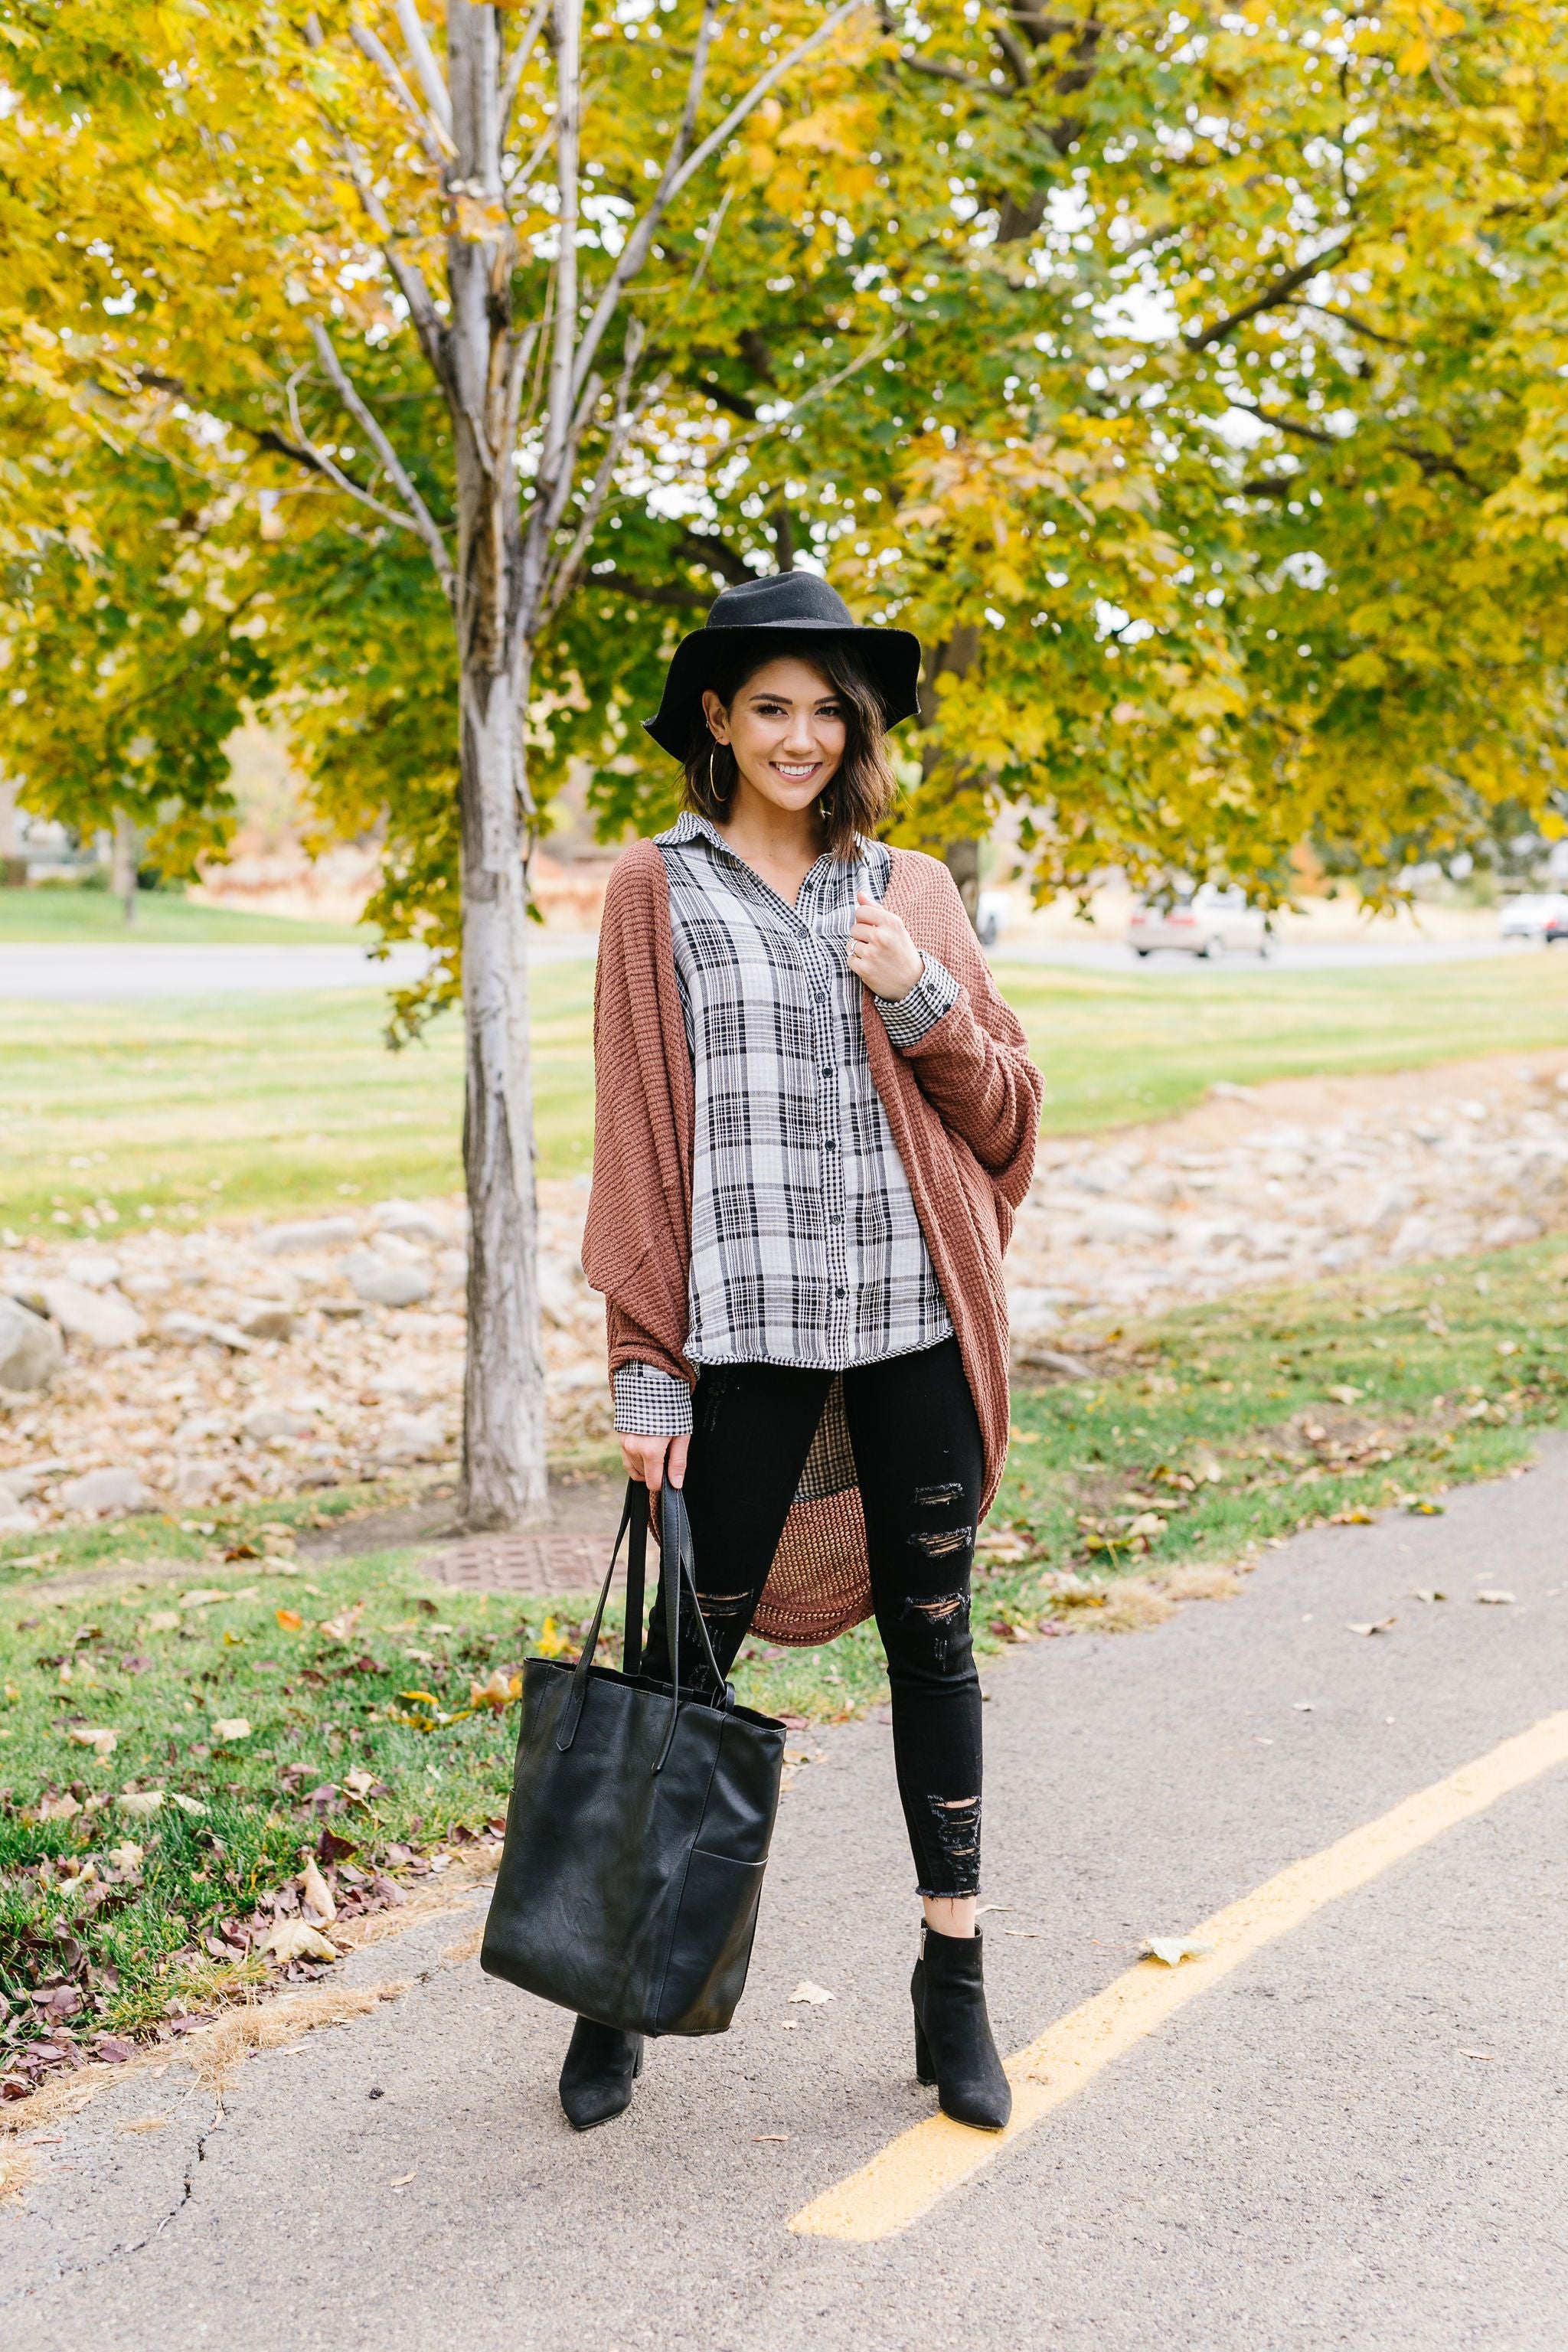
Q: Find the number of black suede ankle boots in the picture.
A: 2